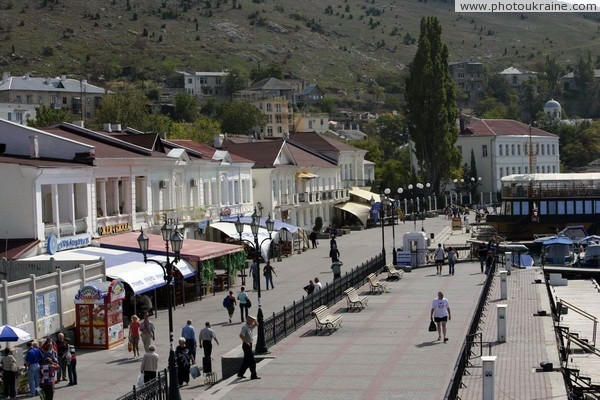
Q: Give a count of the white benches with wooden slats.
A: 4